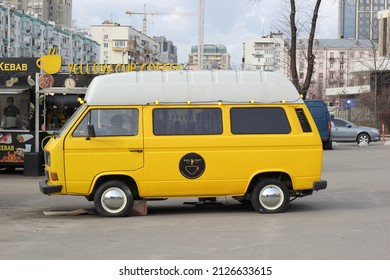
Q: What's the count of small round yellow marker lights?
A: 8